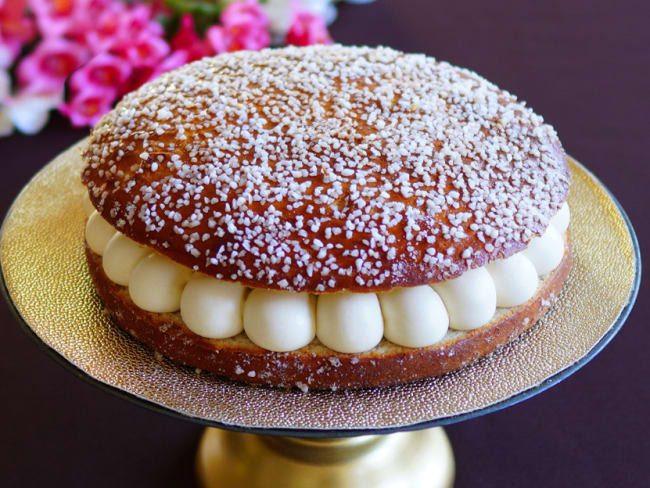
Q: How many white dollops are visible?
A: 11